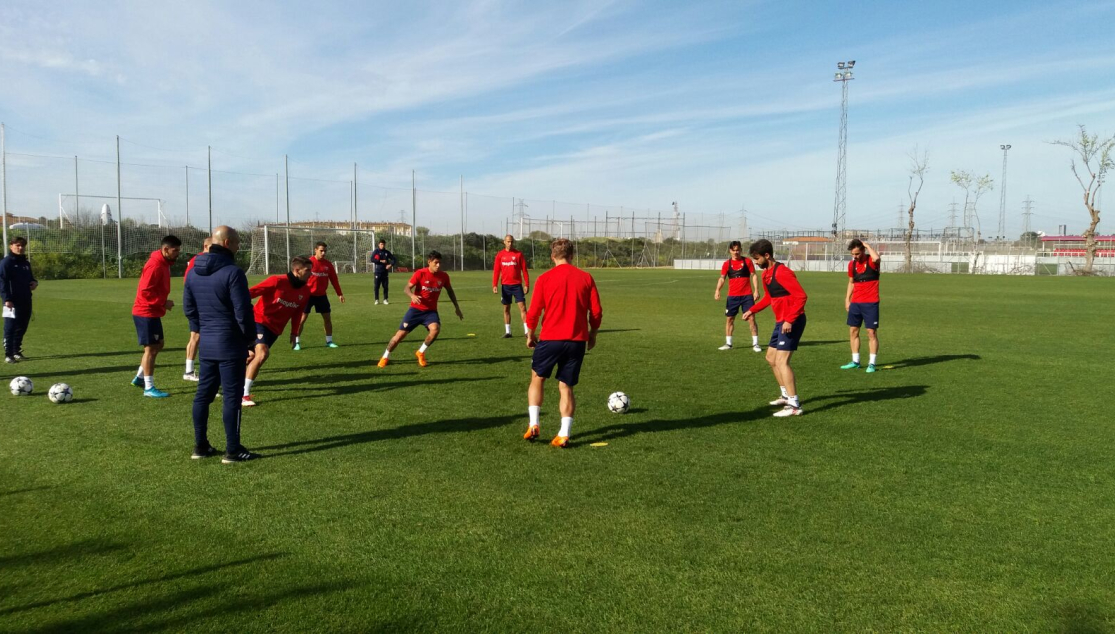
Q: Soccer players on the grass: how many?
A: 10